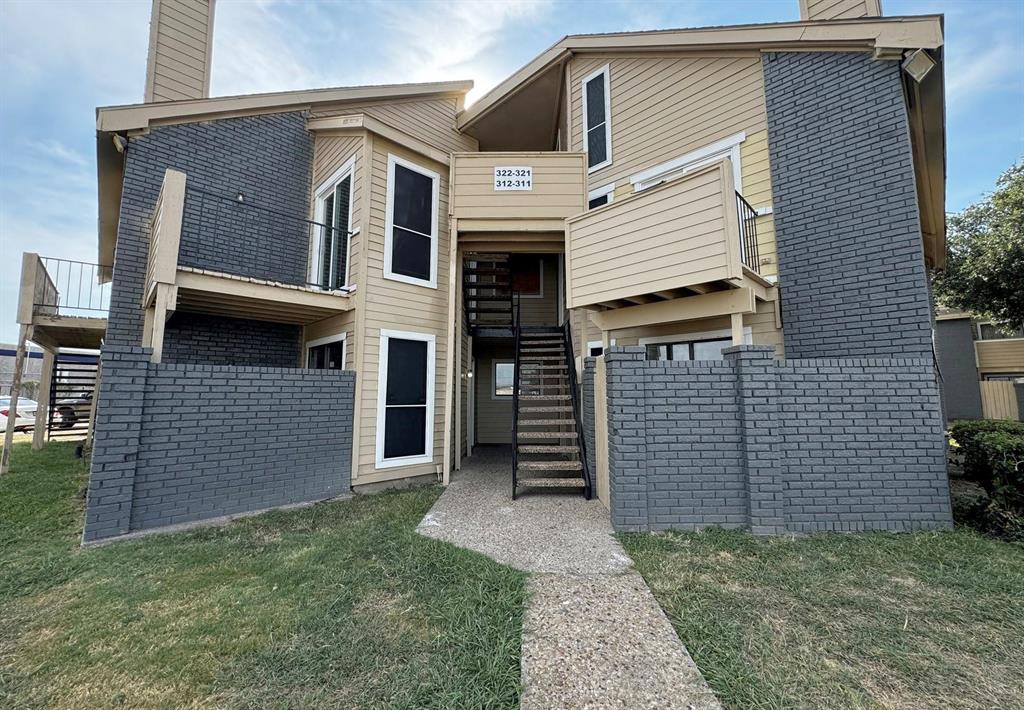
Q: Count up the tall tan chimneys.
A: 2